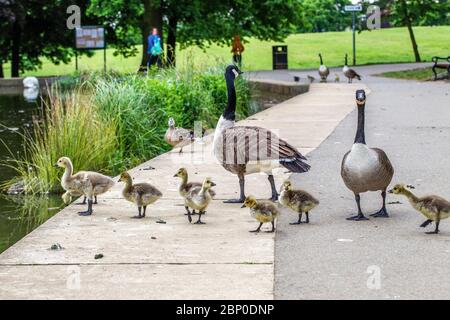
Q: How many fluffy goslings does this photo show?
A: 8